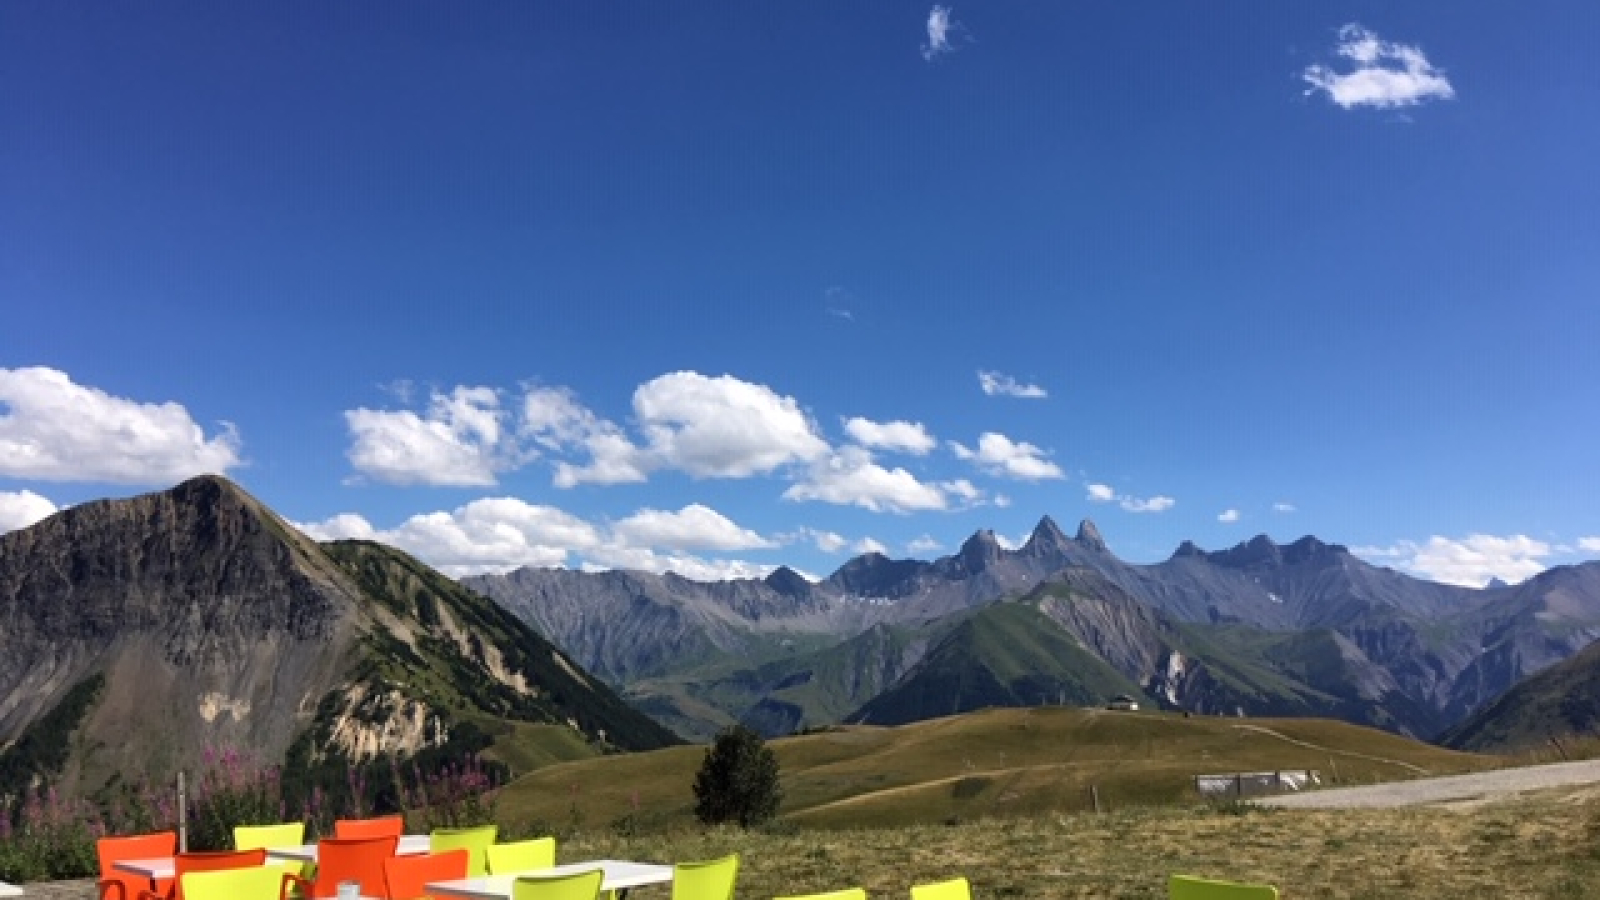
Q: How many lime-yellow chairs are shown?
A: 9